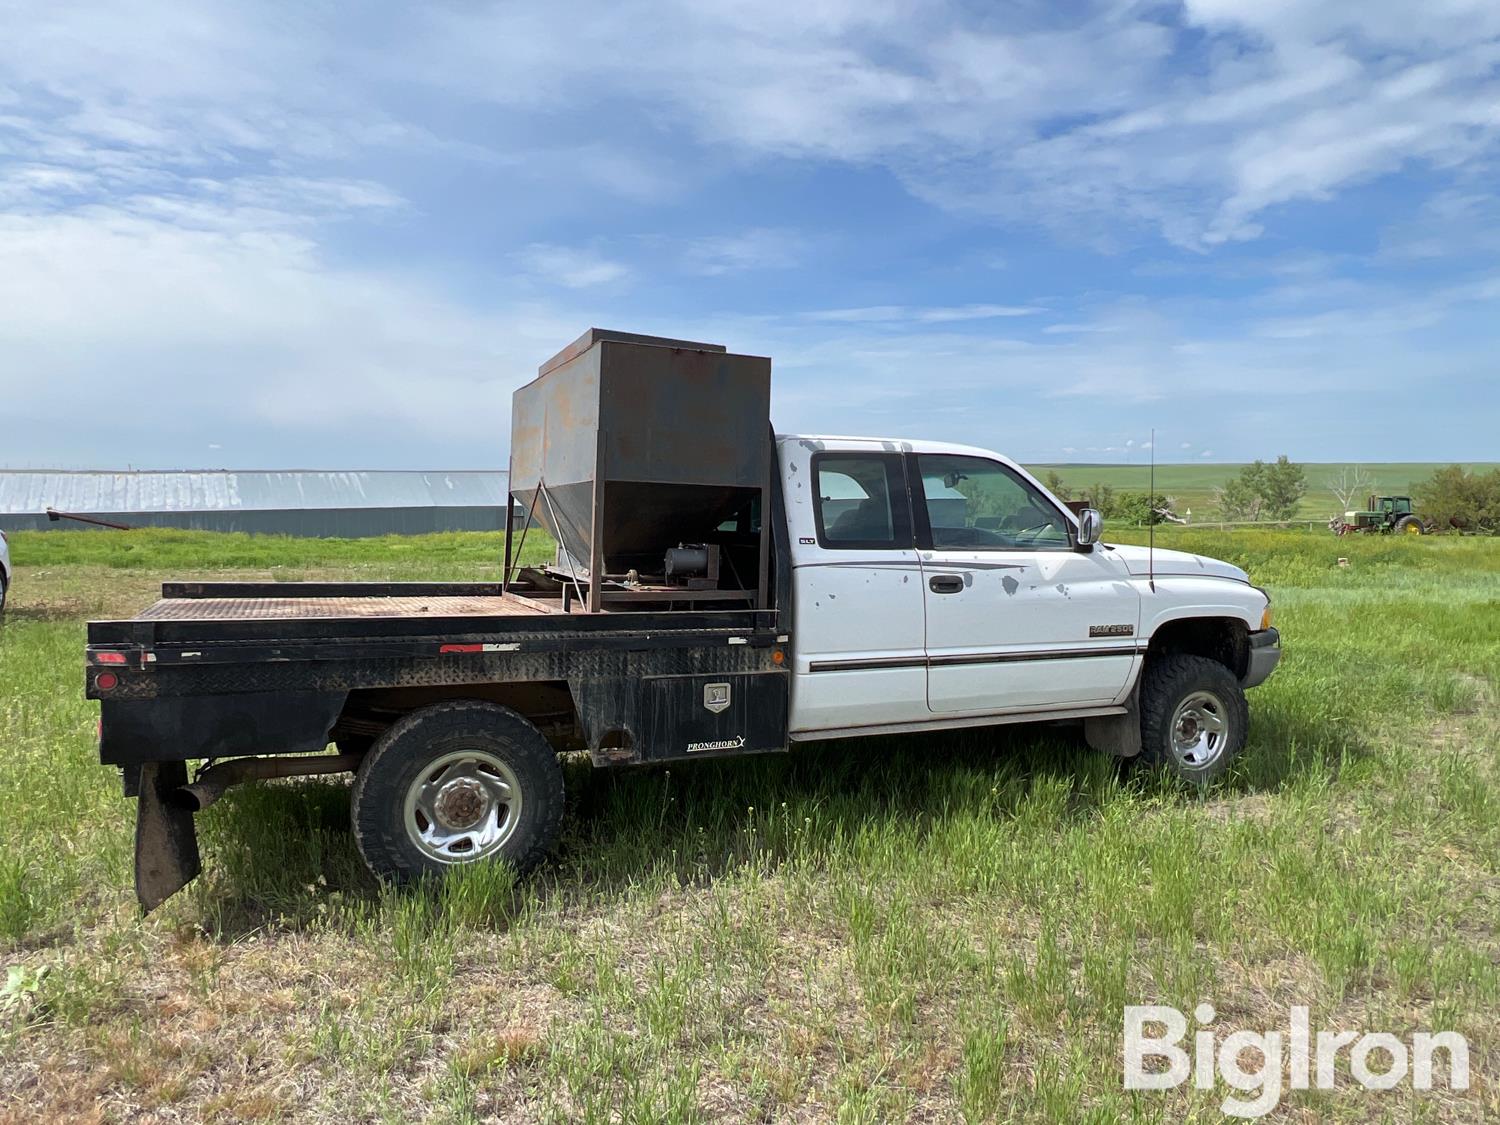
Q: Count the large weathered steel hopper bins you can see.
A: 1